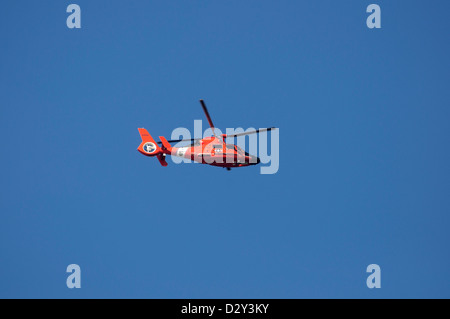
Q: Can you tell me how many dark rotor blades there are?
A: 3